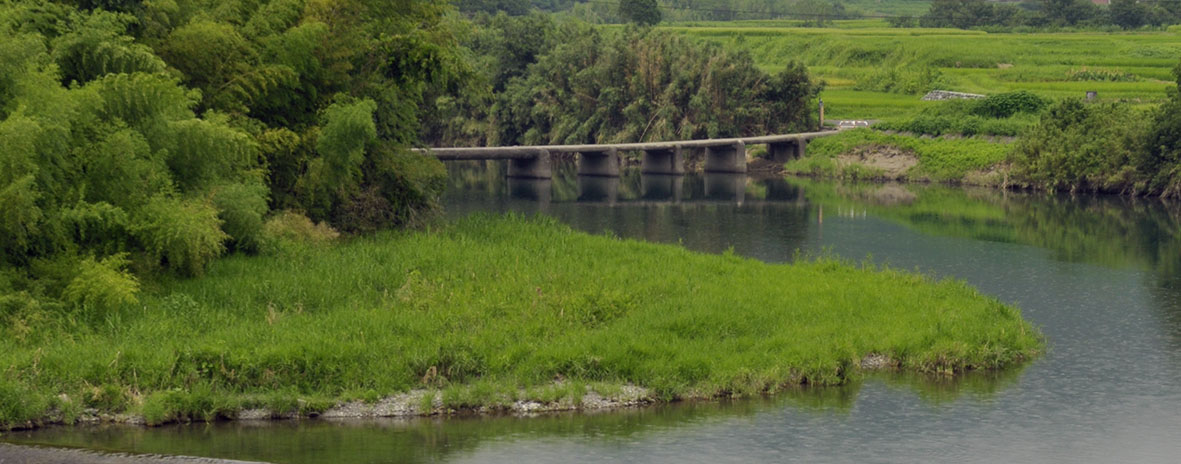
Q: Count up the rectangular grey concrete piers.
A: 5